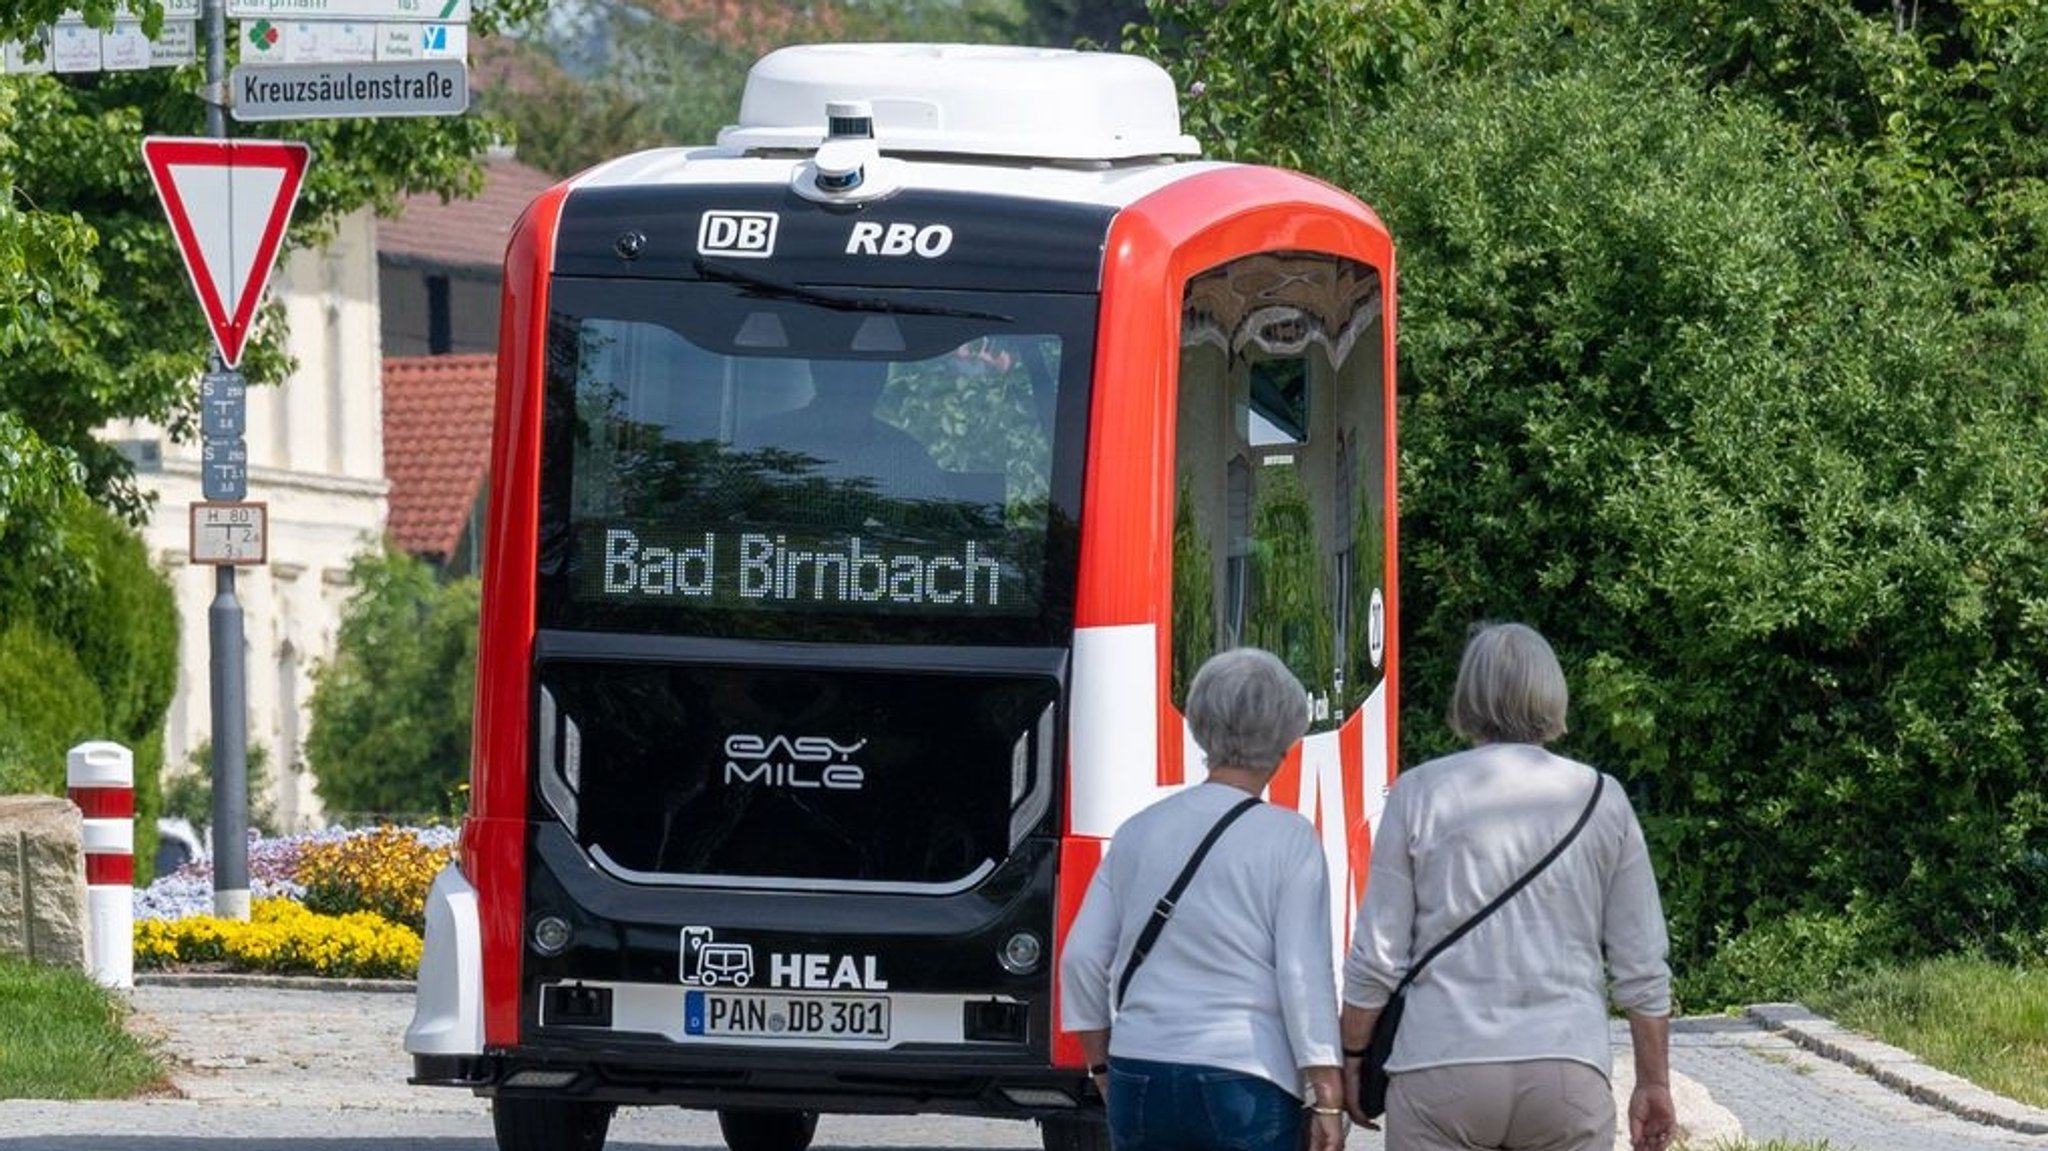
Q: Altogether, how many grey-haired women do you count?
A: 2